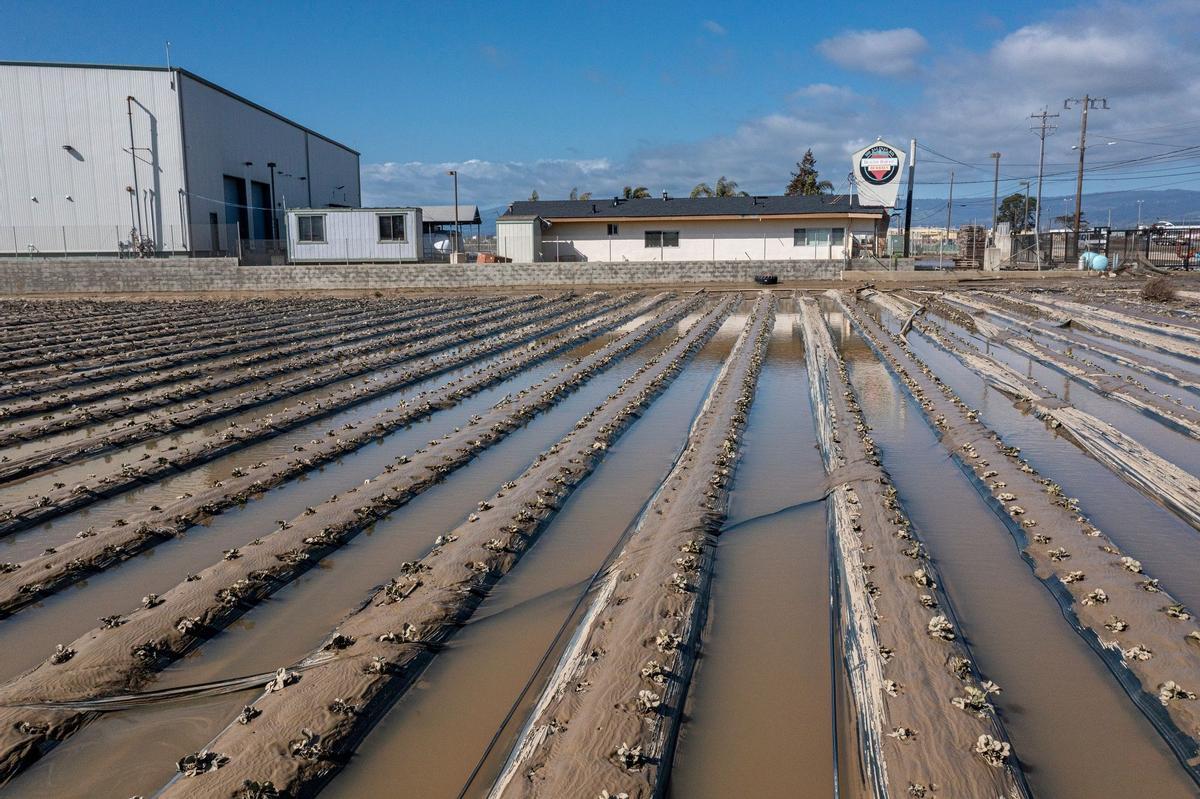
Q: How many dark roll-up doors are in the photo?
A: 2